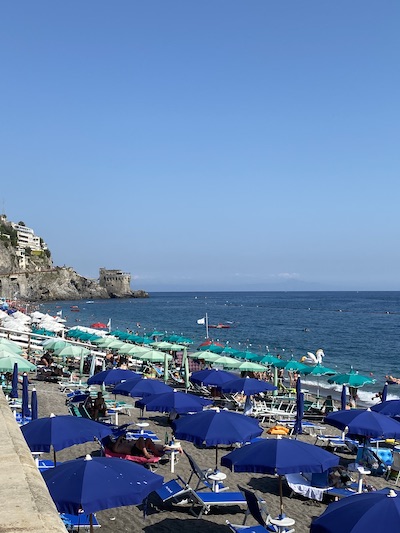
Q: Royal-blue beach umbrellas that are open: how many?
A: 12